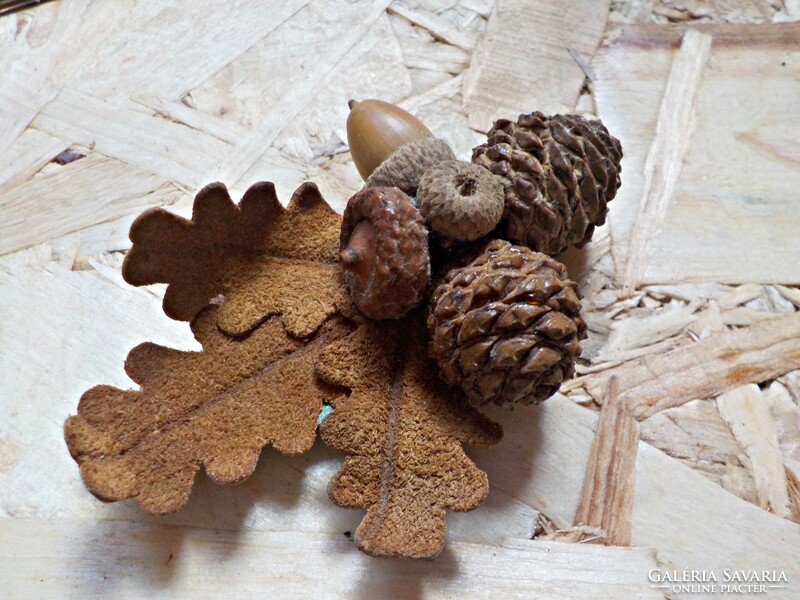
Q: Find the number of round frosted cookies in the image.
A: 0